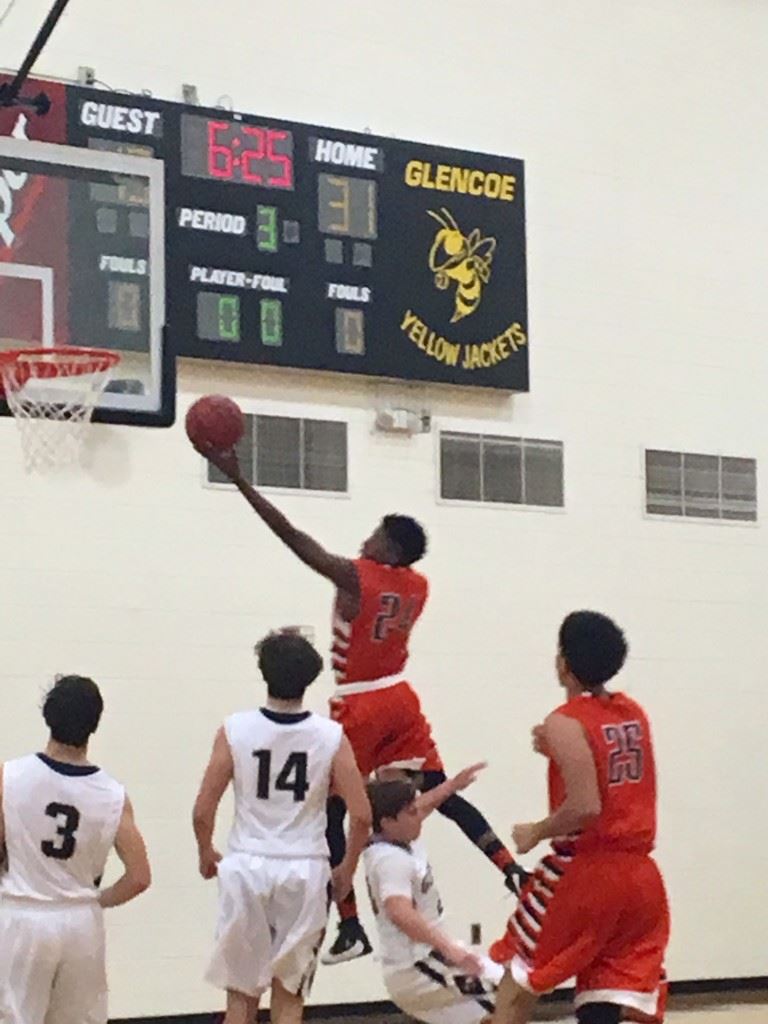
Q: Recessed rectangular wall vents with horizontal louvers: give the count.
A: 3